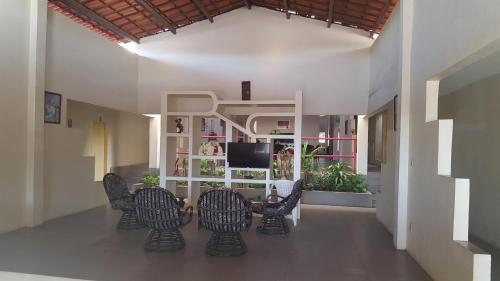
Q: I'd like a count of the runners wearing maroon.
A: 0